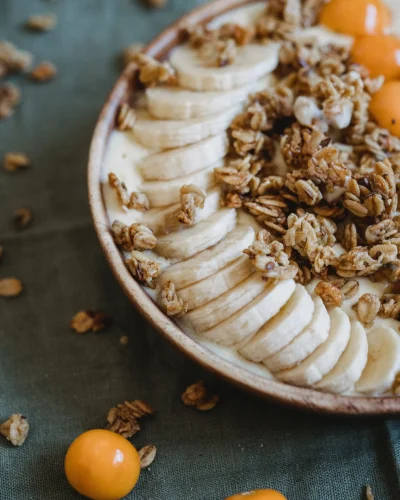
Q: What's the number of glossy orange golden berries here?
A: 5